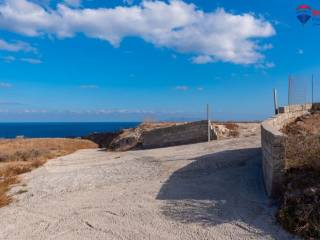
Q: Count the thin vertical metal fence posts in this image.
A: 4